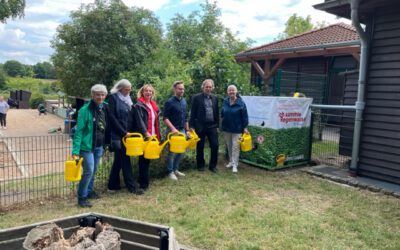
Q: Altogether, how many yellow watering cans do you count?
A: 6